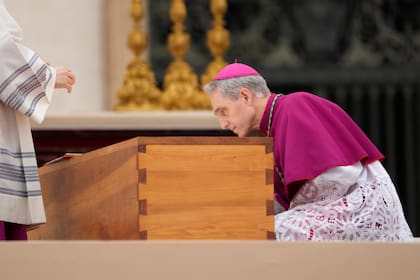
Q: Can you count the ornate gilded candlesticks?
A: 3